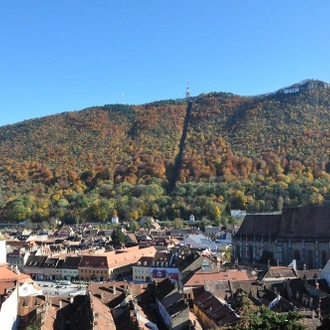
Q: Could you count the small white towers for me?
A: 2